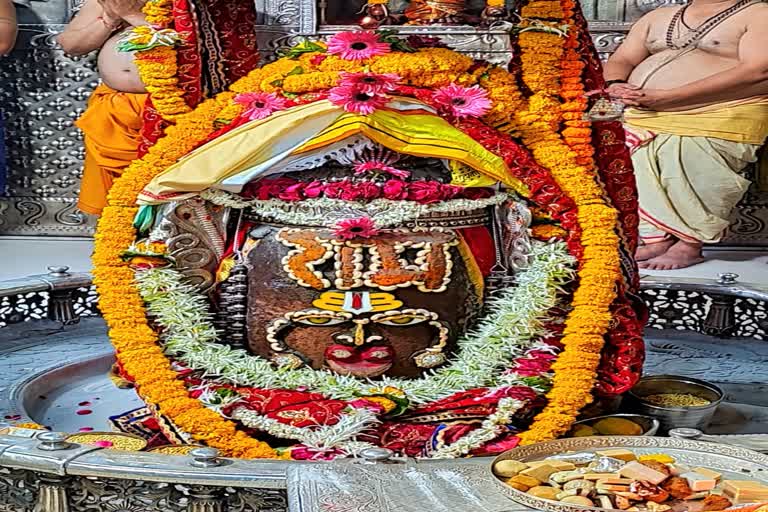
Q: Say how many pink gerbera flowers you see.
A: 7